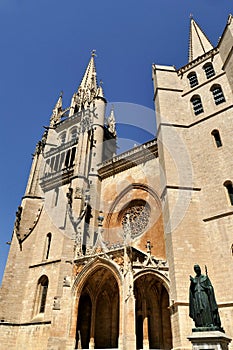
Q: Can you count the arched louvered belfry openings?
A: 4